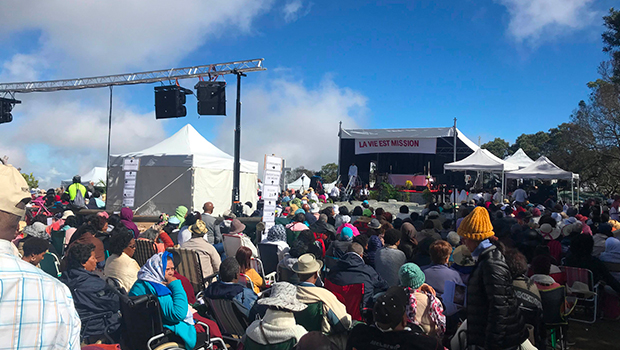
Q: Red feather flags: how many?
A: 0